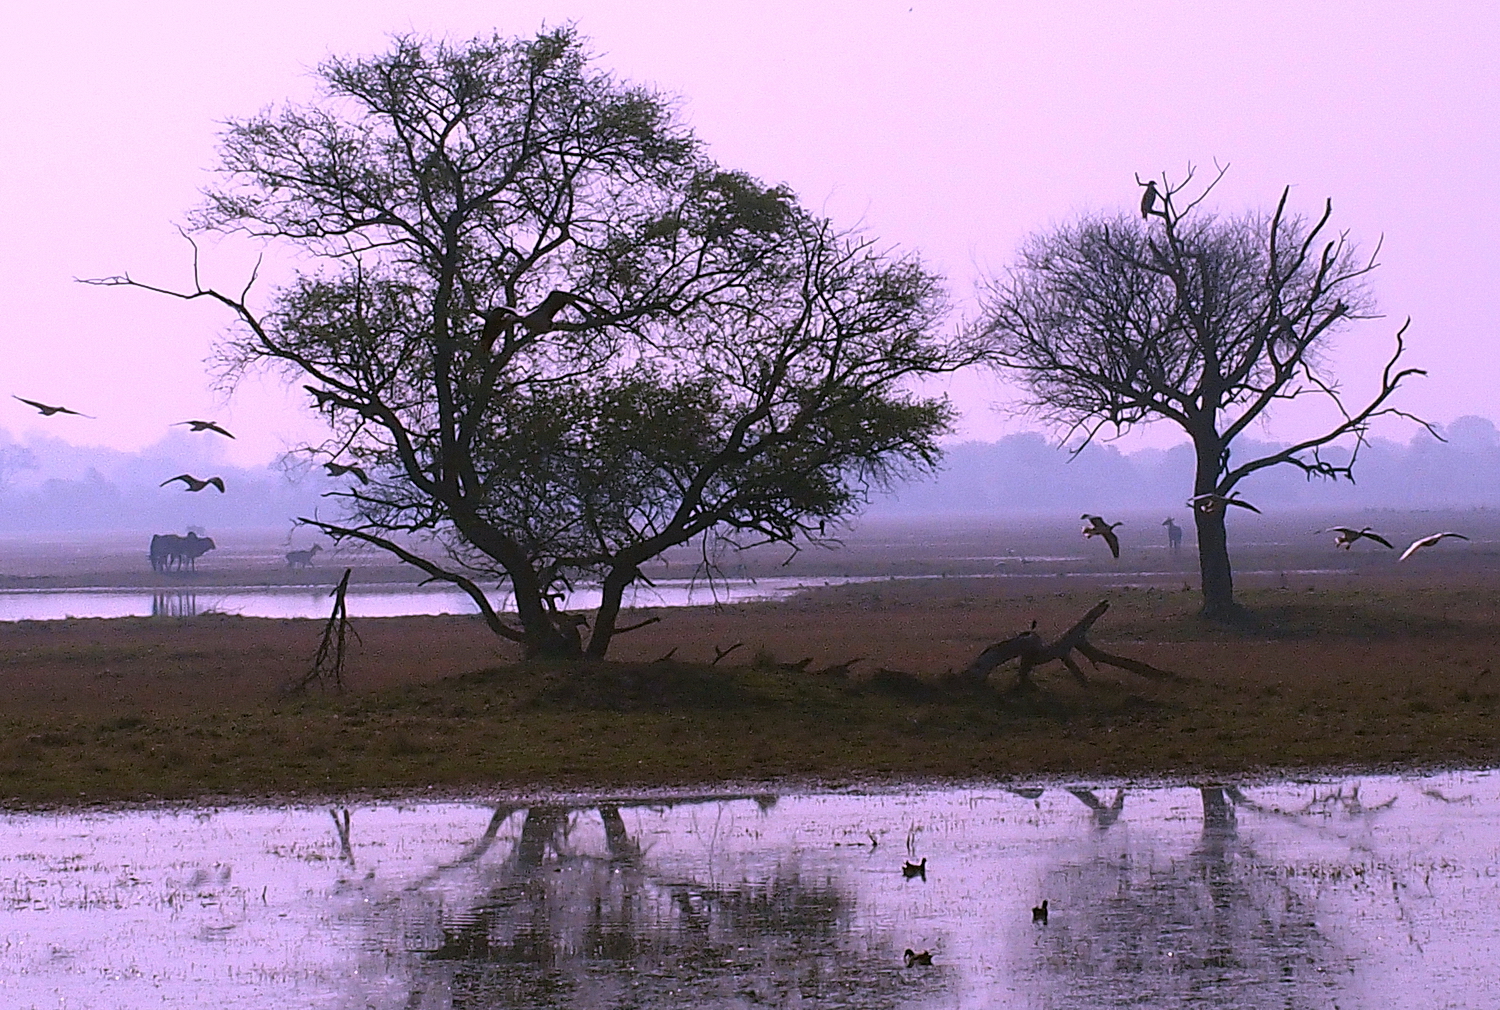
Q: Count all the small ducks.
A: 3